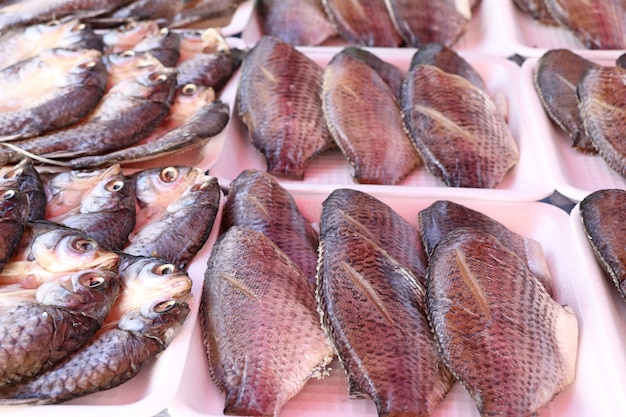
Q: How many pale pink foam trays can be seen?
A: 9